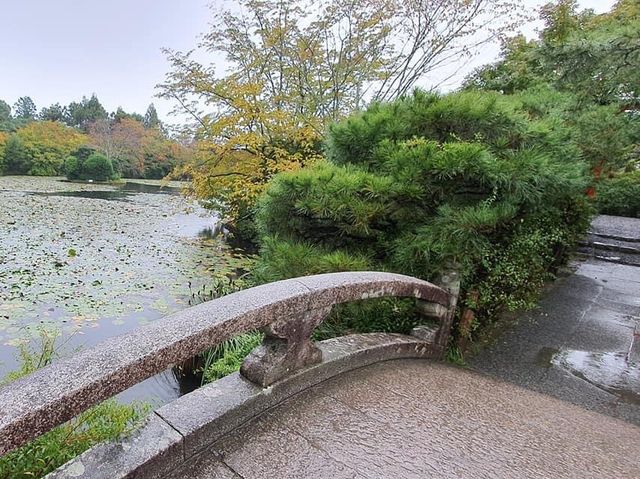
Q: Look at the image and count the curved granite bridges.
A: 1